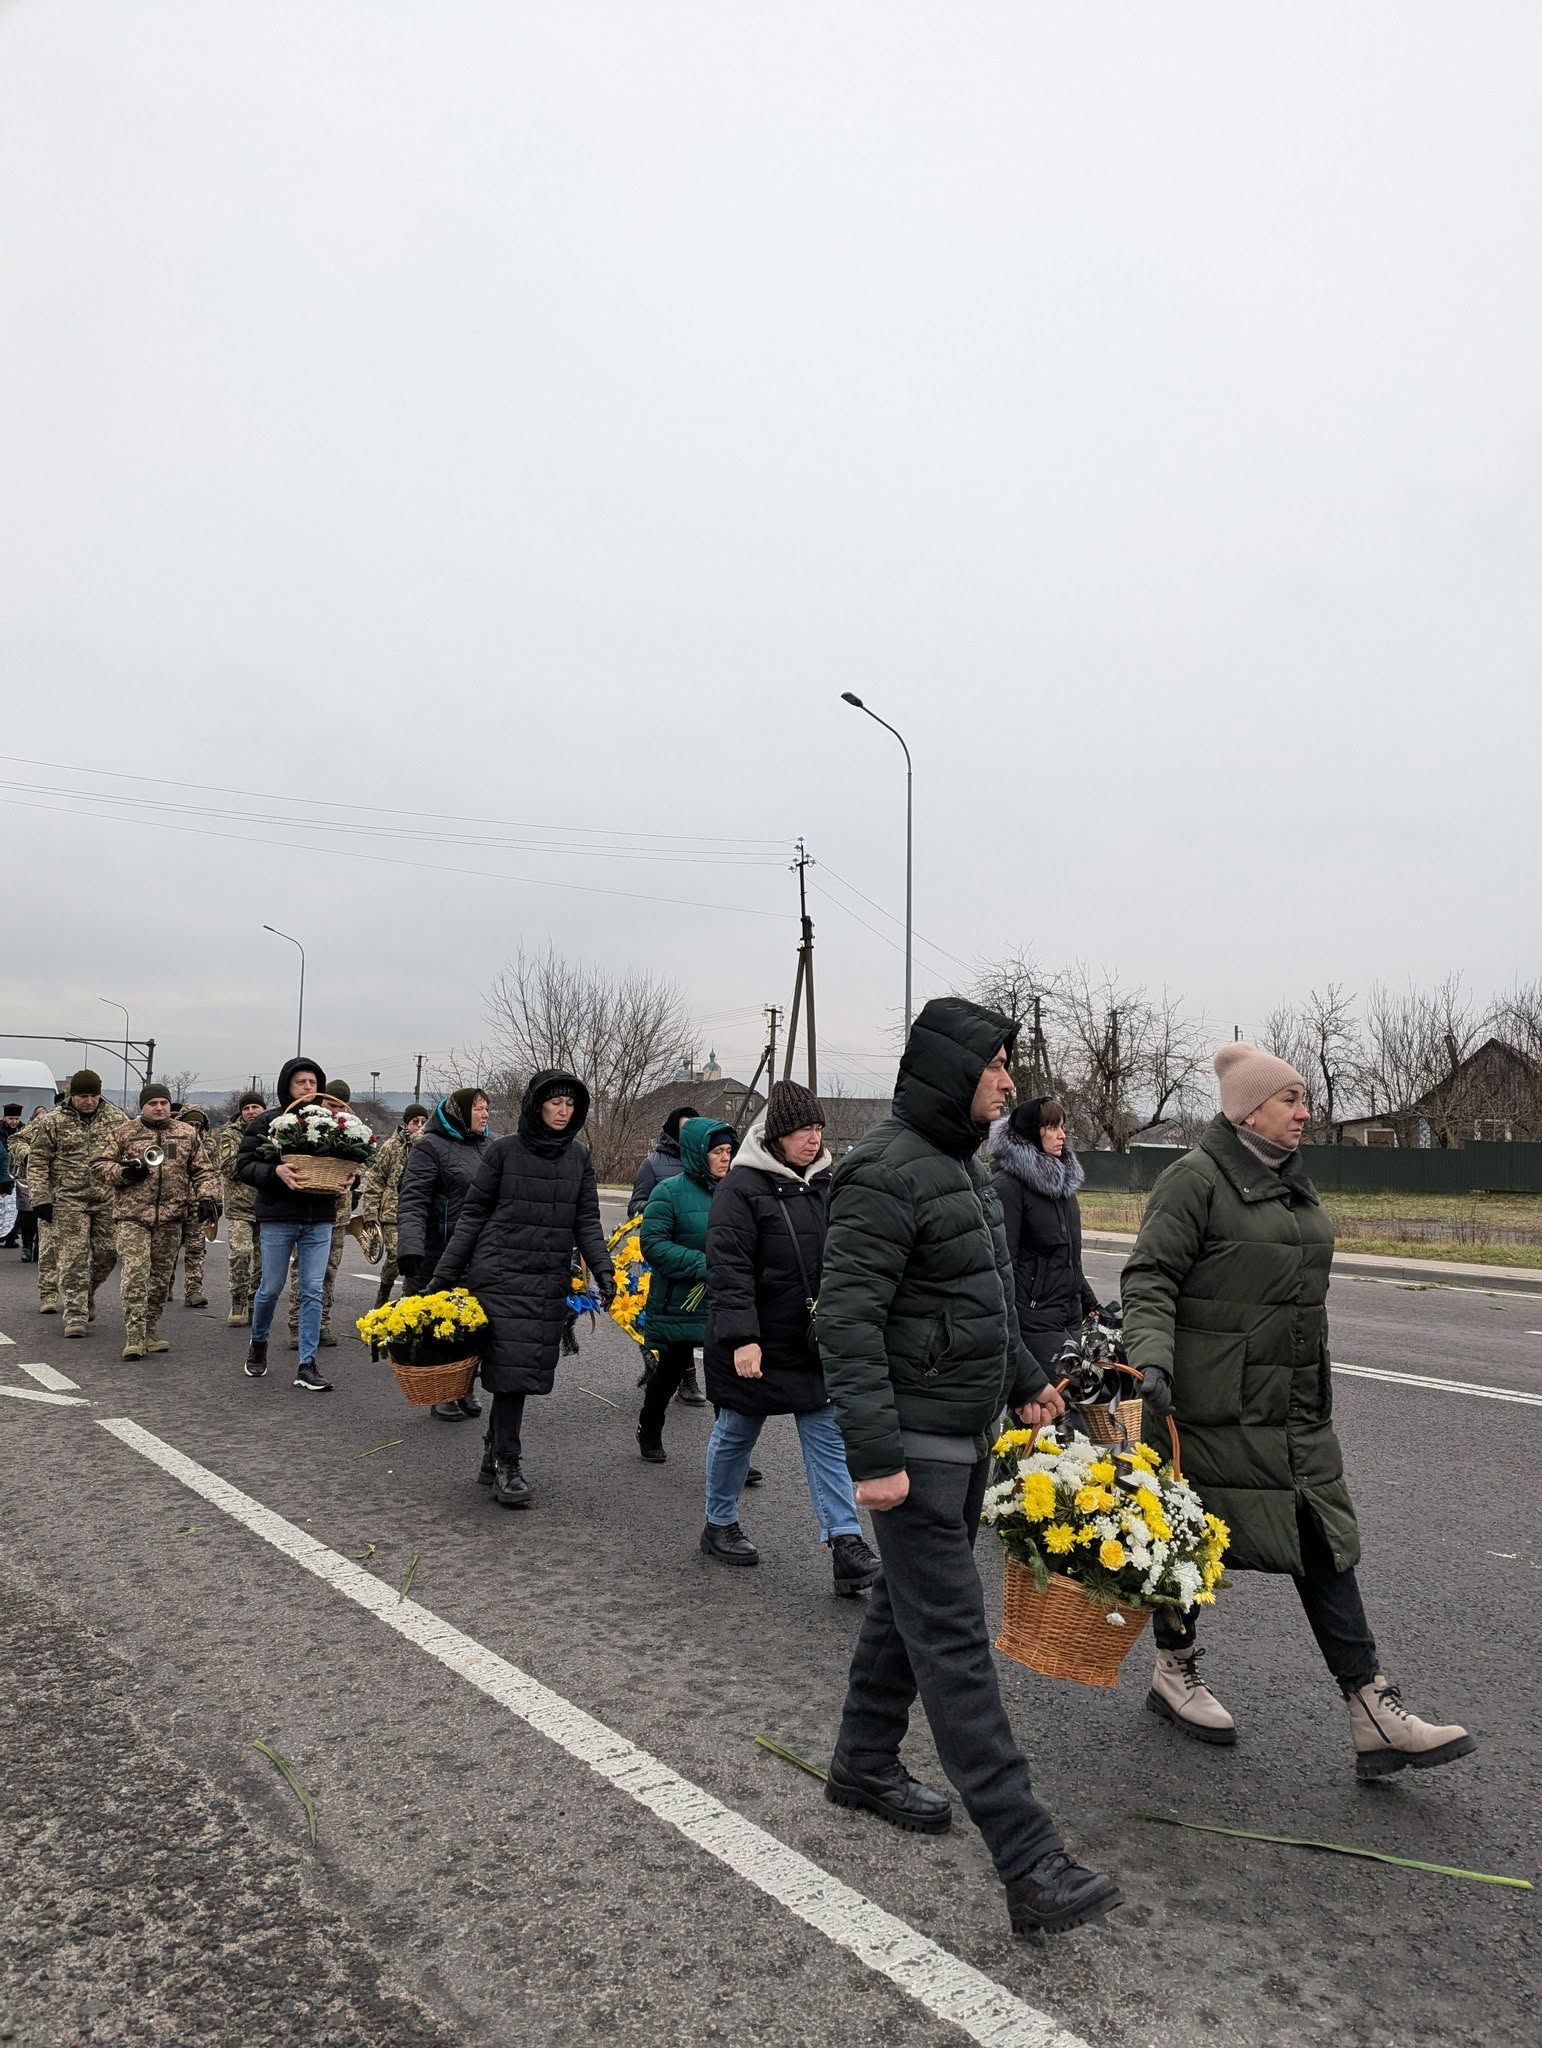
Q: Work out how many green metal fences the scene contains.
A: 1